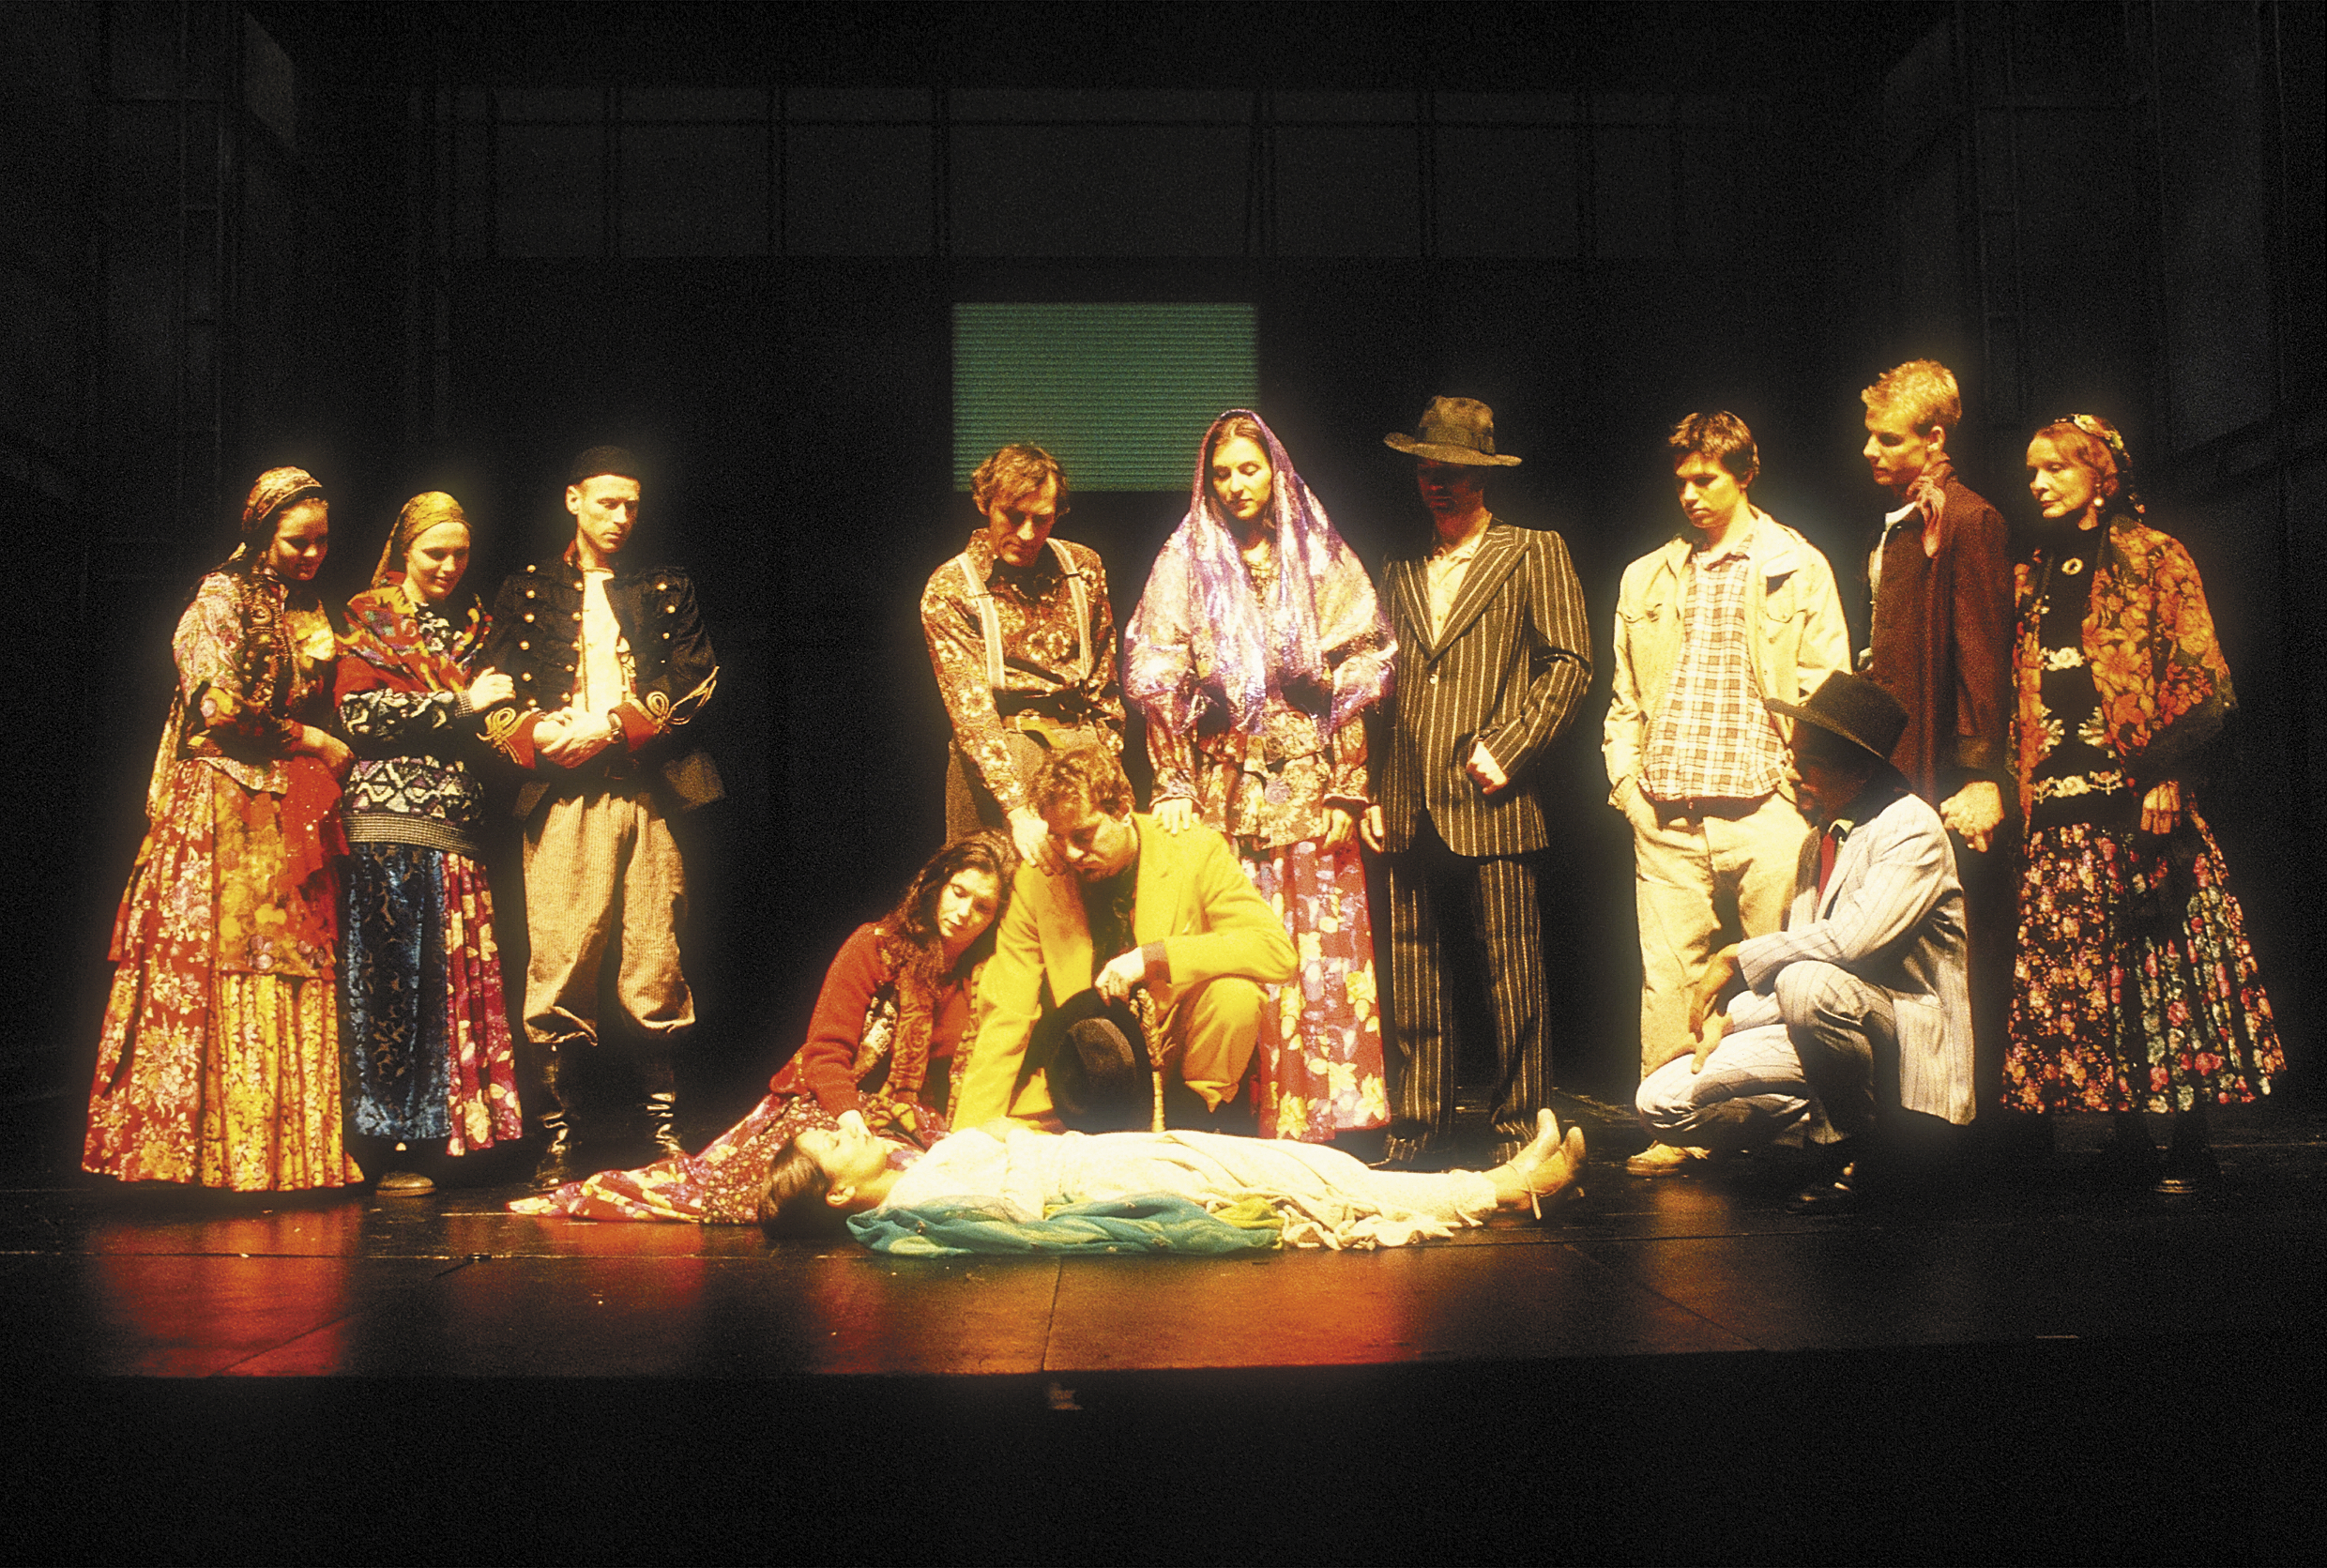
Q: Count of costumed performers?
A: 13